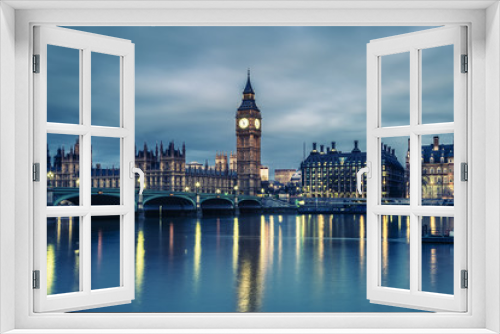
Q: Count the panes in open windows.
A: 12